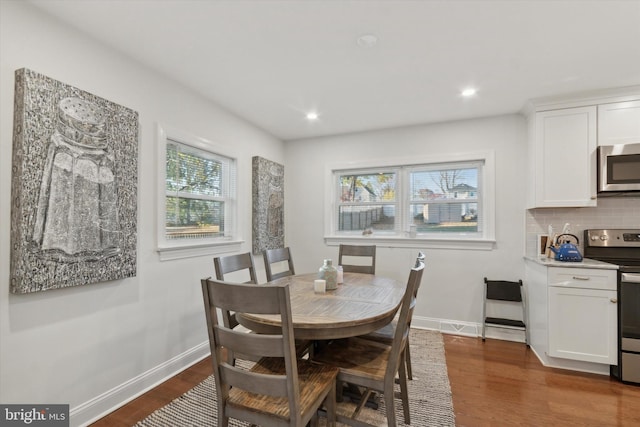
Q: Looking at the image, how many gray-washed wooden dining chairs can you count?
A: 6